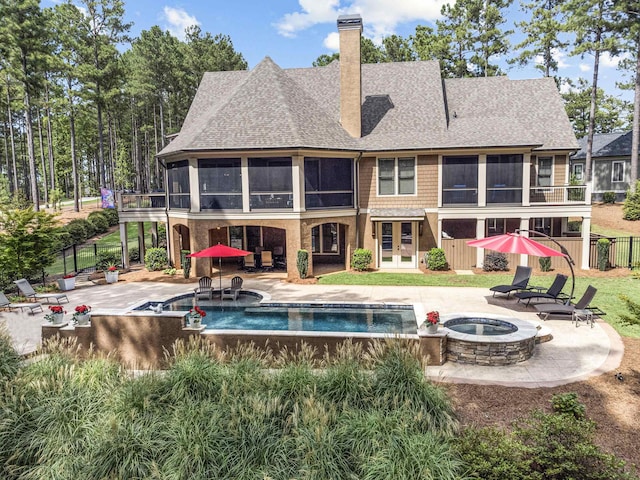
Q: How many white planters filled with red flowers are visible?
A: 6